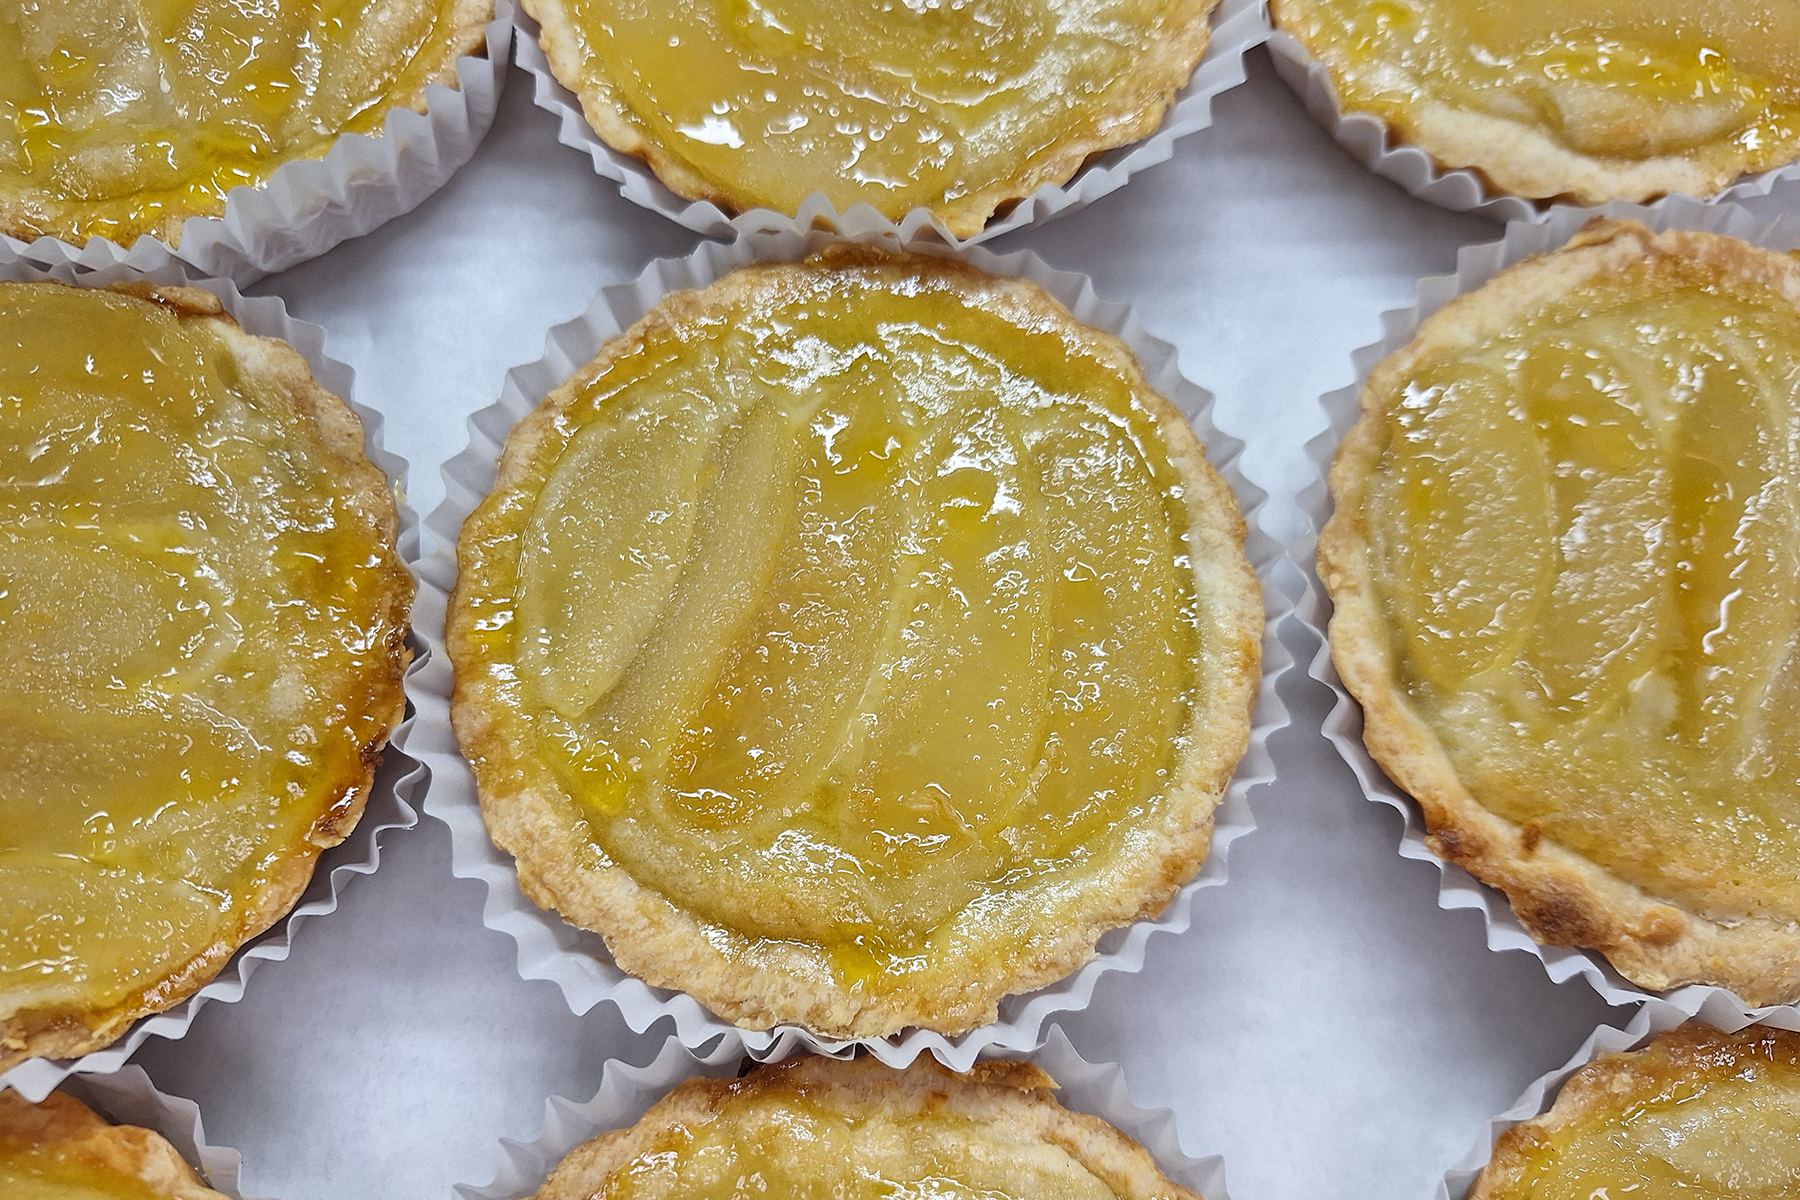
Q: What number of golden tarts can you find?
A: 9